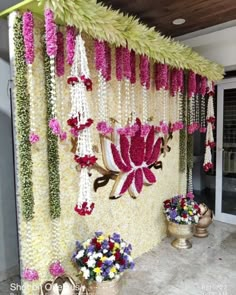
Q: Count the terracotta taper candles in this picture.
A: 0